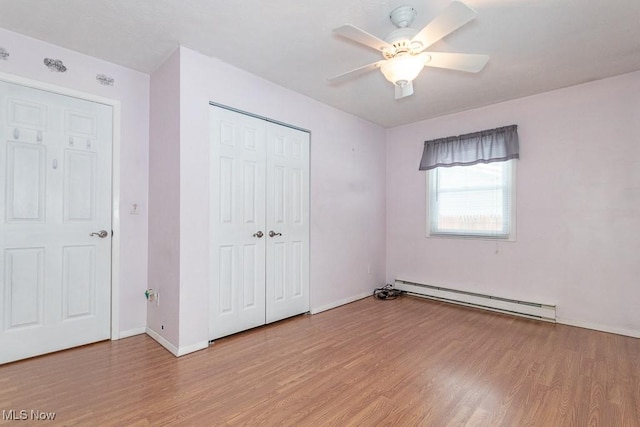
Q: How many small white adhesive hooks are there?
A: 5